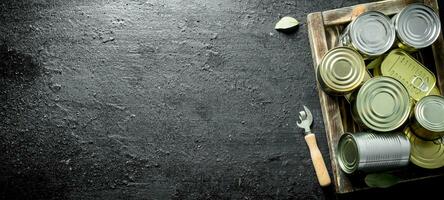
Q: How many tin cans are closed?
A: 8